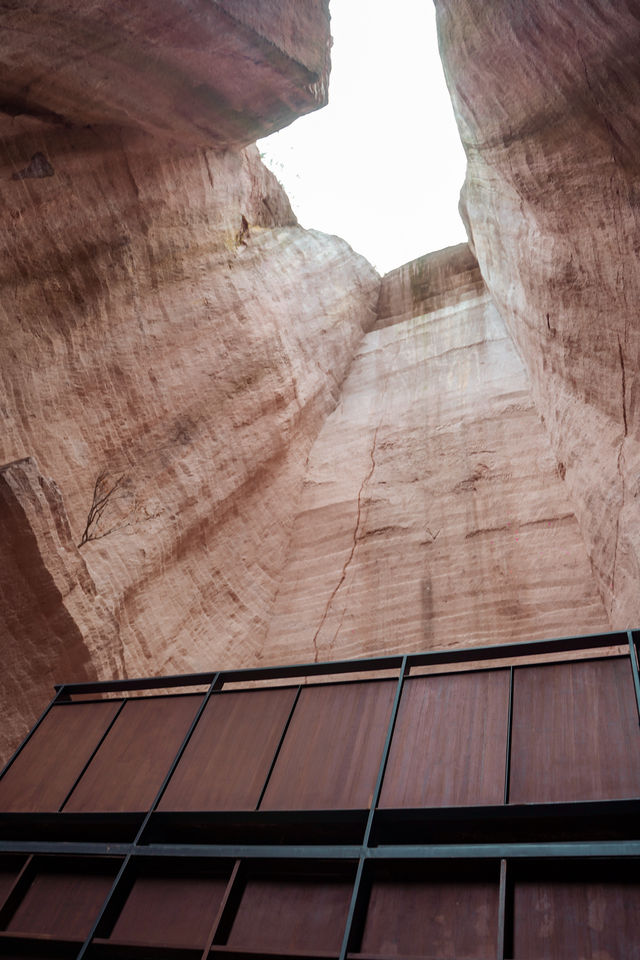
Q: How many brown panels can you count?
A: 12